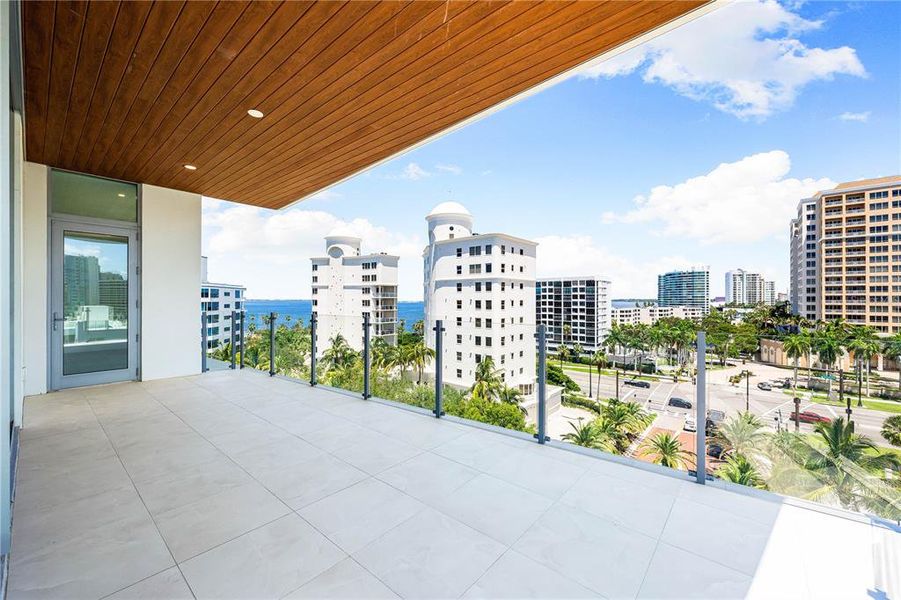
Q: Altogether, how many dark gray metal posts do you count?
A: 9